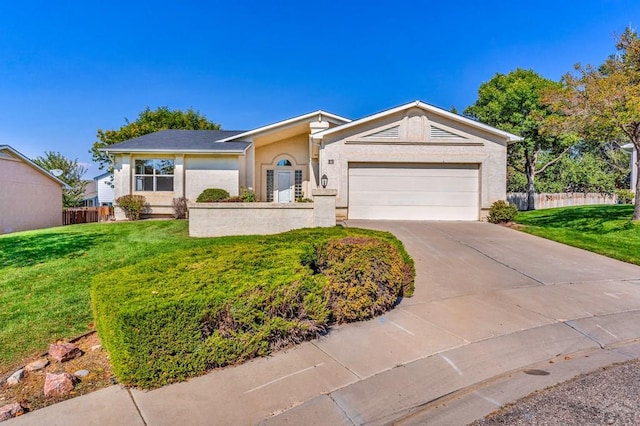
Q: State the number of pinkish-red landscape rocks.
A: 3